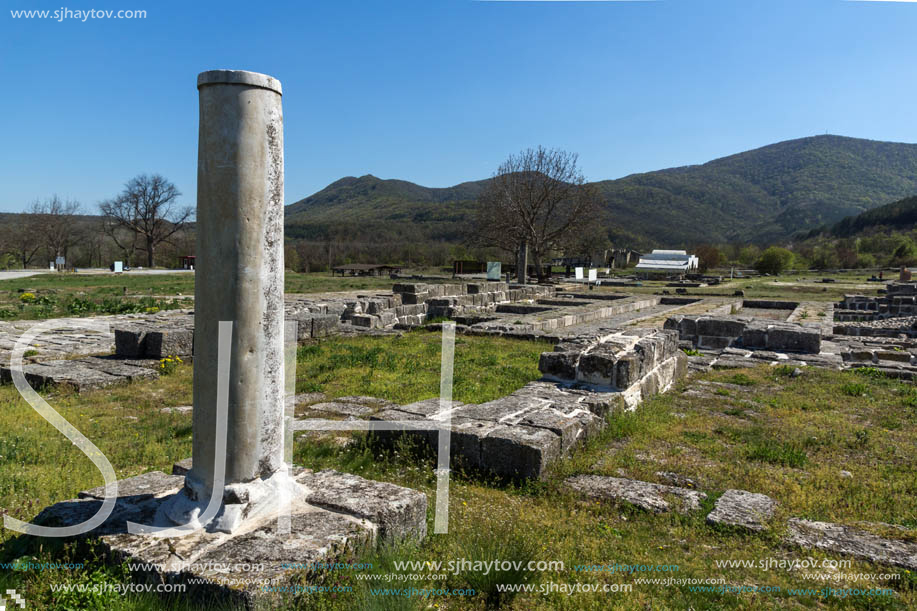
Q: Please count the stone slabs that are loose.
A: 3